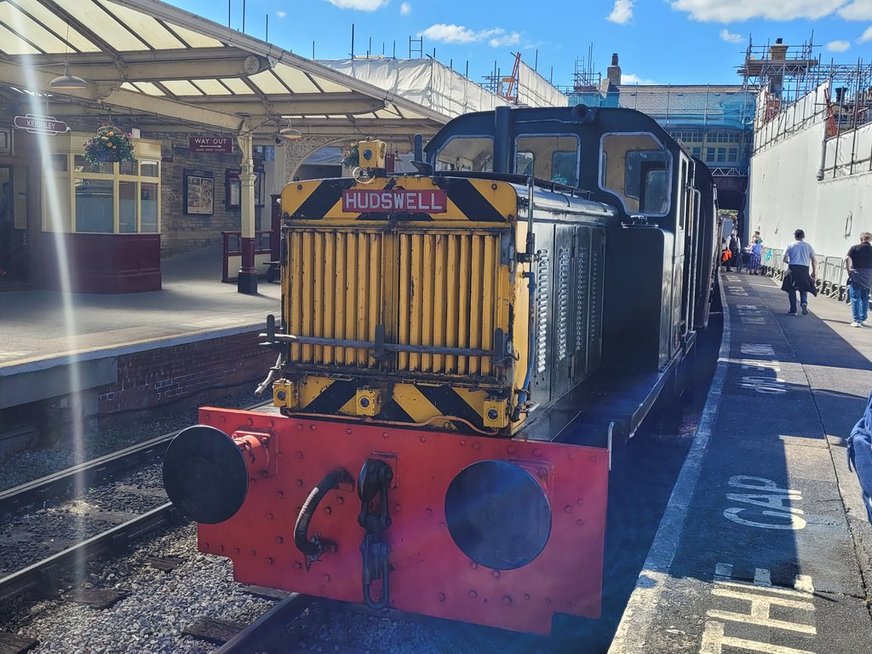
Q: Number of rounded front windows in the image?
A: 3